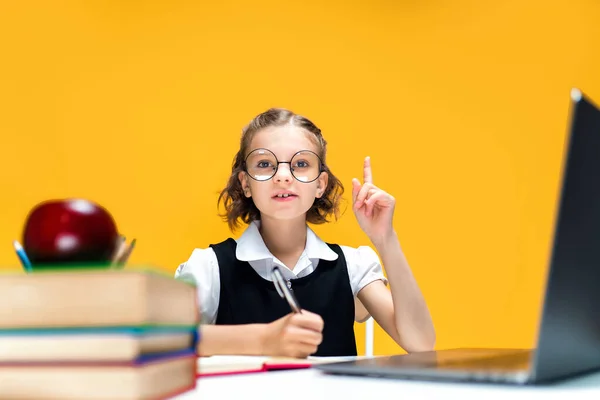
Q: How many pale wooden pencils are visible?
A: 2